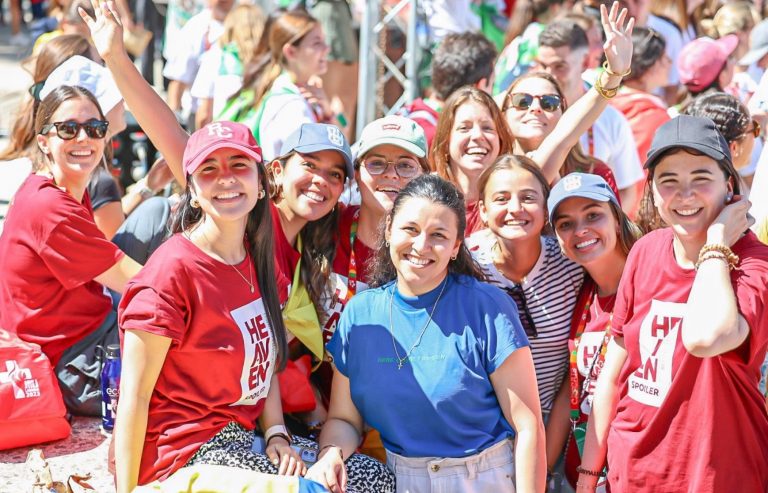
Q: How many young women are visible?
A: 10